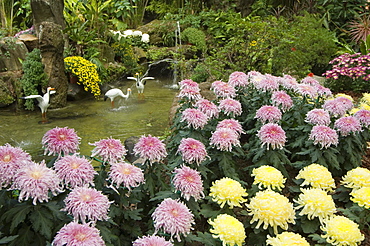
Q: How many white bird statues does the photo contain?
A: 3